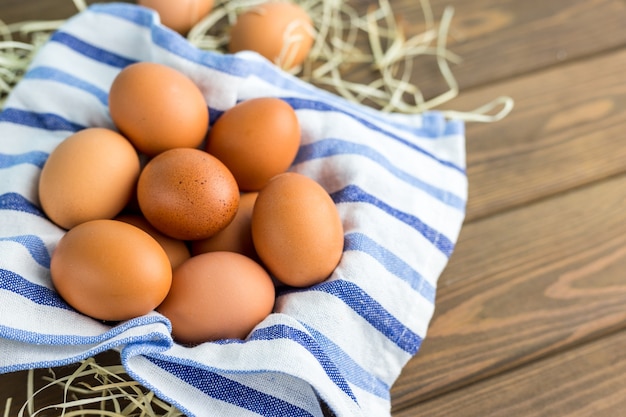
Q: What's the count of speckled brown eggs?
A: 1